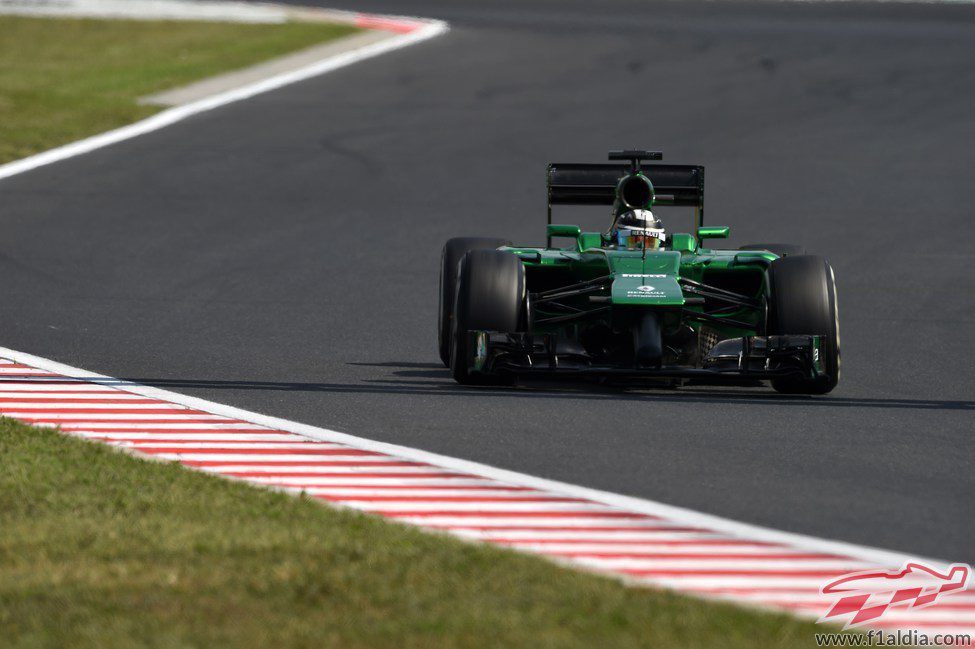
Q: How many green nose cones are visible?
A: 1